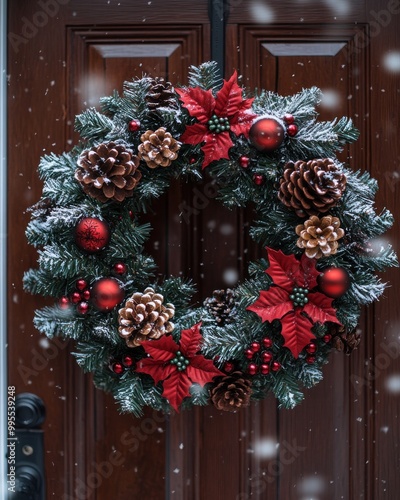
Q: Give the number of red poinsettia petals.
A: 15